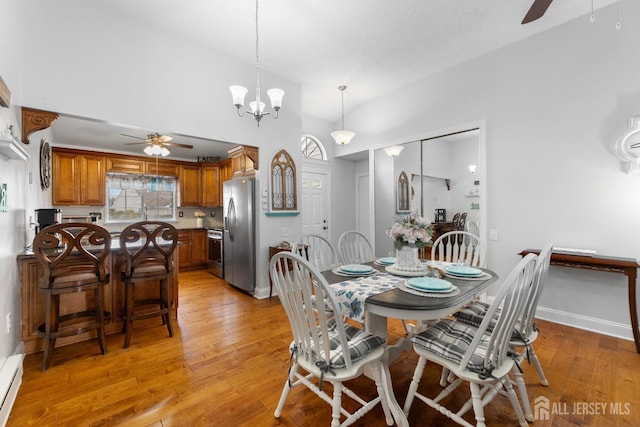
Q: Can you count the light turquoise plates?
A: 4